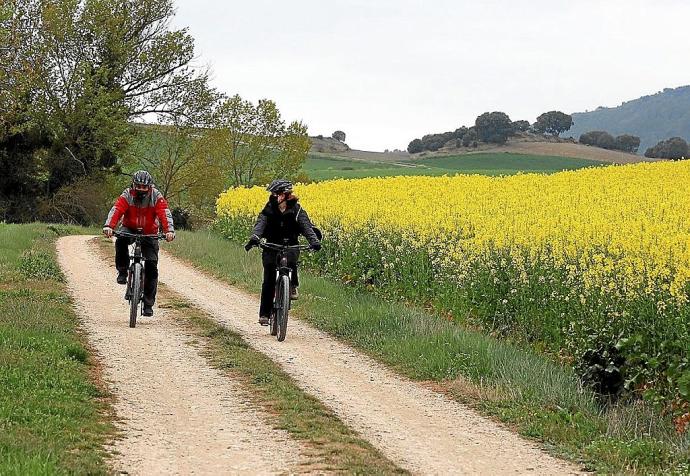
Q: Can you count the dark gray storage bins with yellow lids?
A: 0